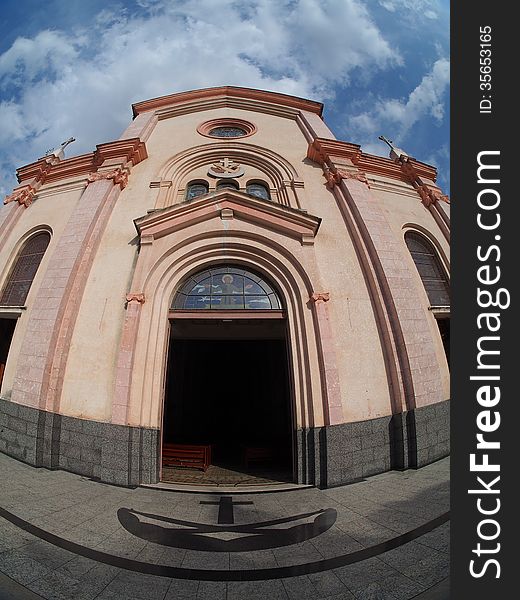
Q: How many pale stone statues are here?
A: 2